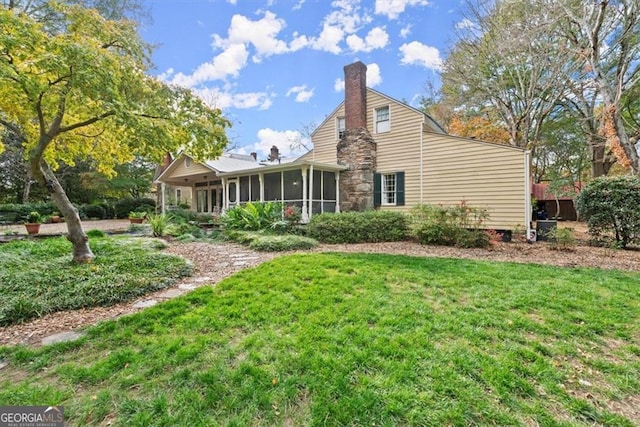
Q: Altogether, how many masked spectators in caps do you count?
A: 0